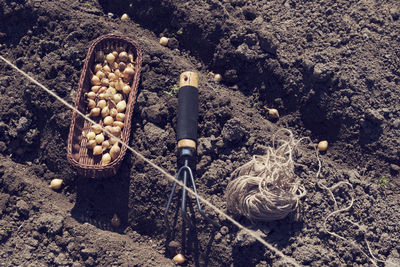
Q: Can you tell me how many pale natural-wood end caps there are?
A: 2